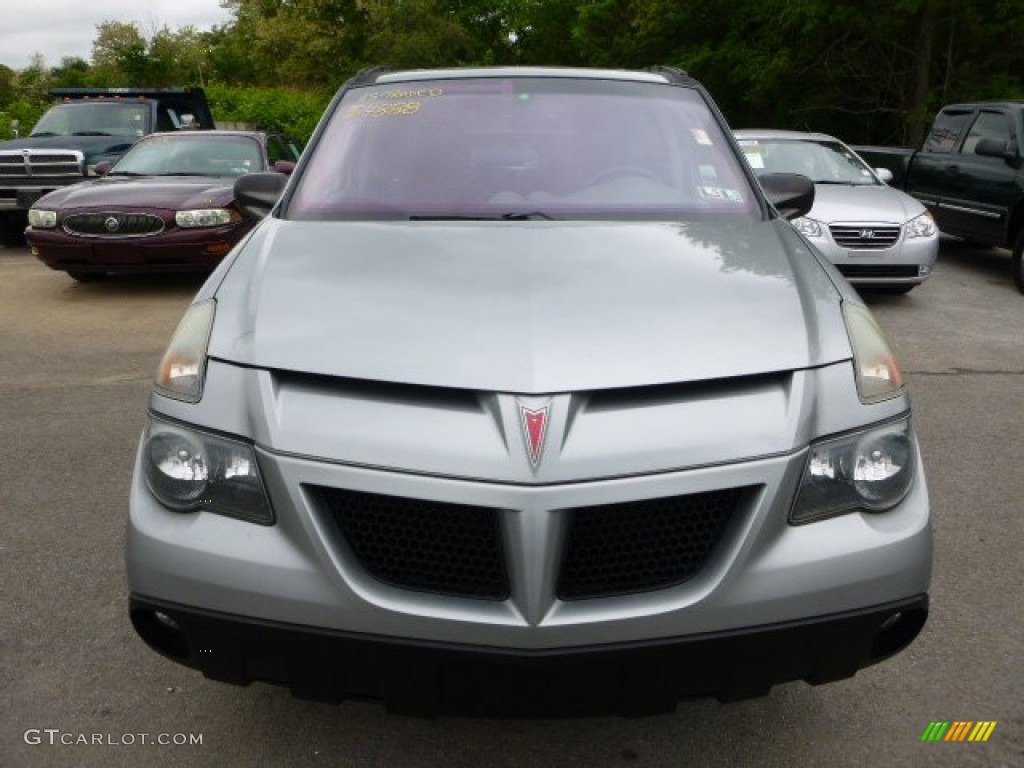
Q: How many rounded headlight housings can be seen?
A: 2